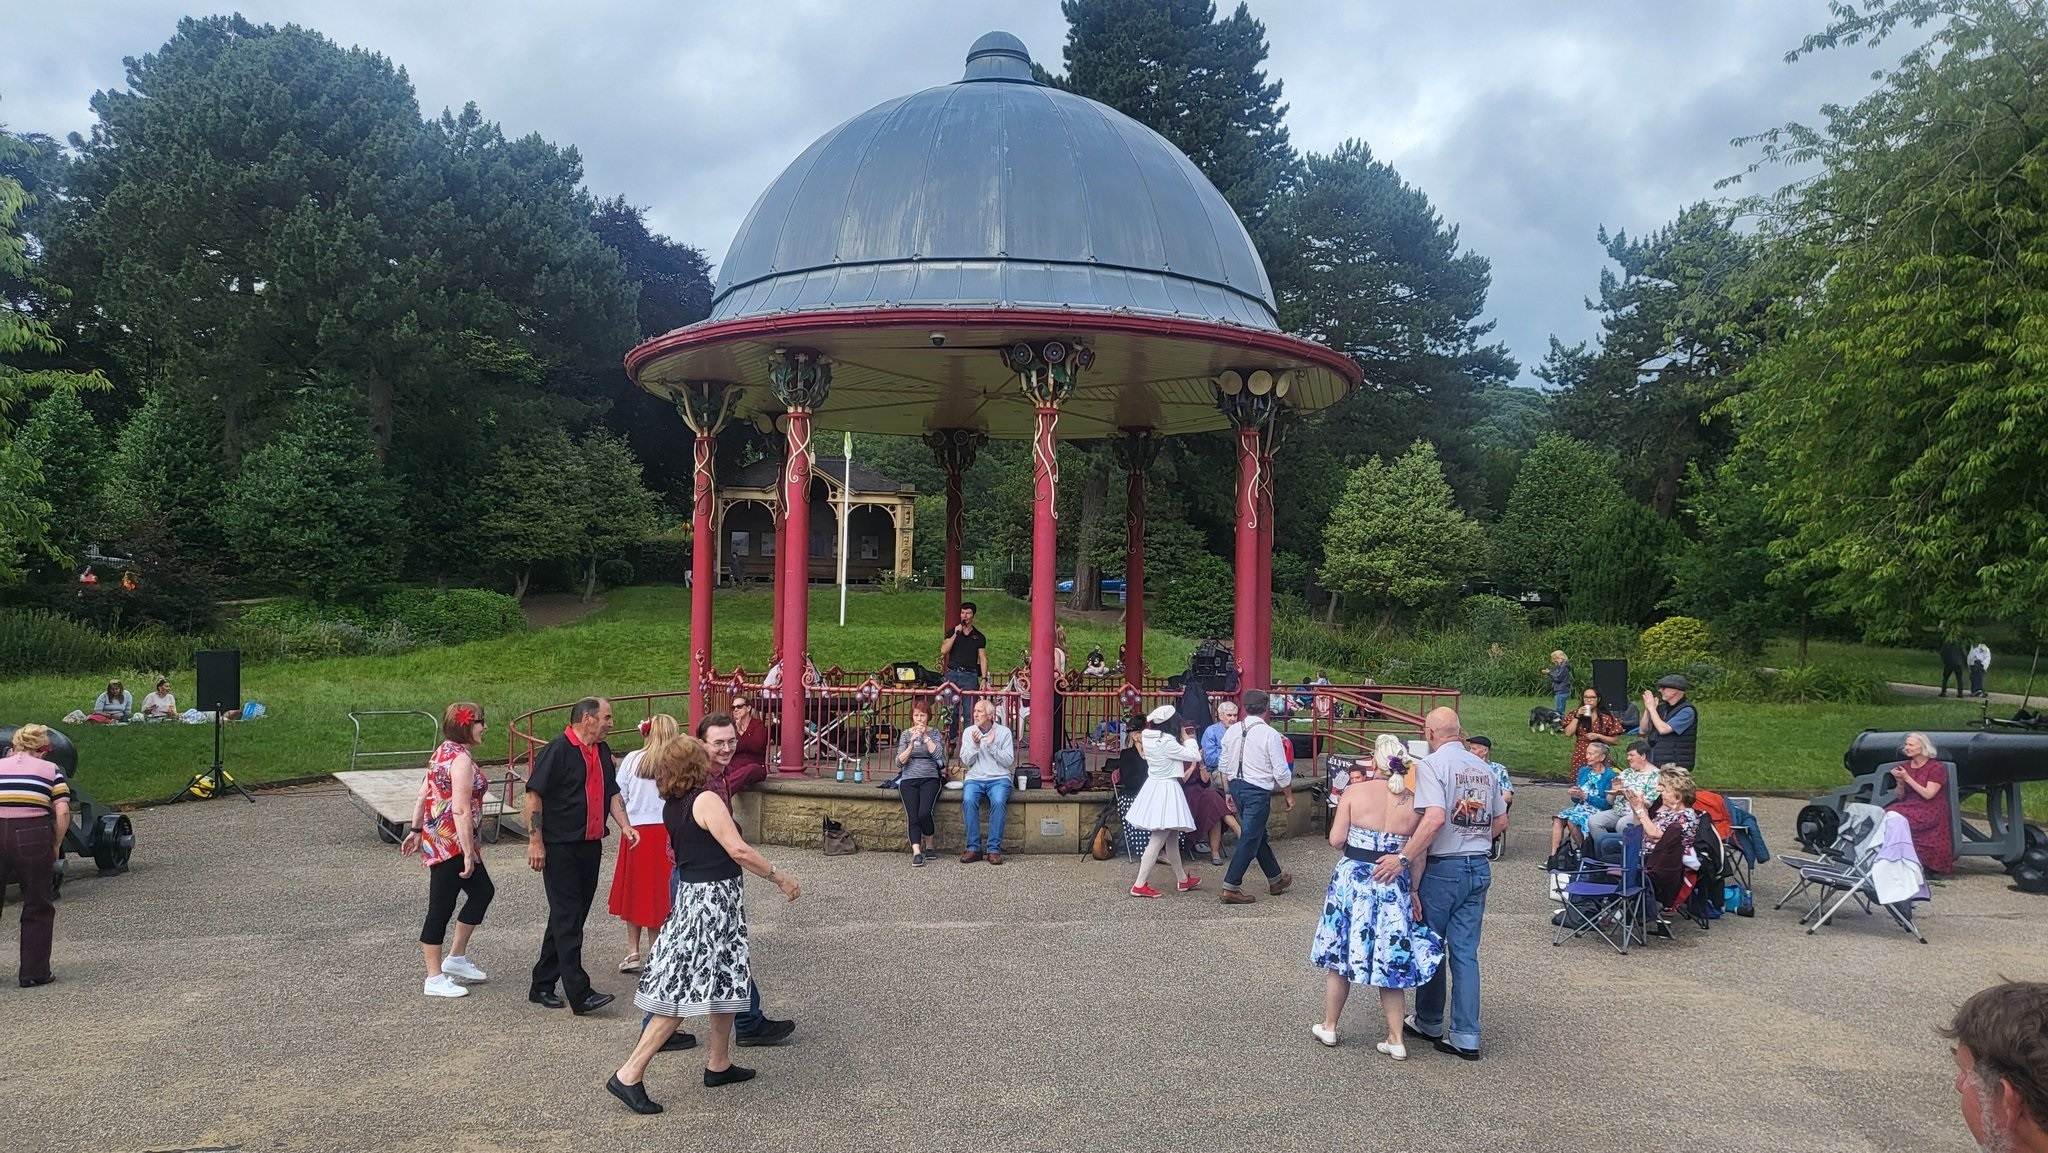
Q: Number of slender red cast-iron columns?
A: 8